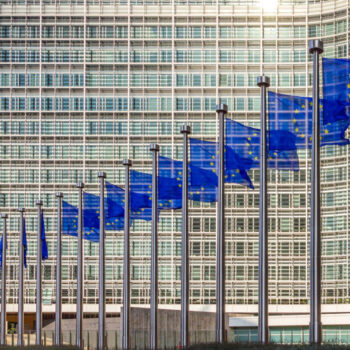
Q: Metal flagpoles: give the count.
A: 12